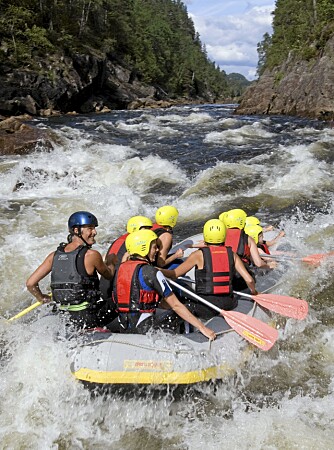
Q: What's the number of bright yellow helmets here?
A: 8